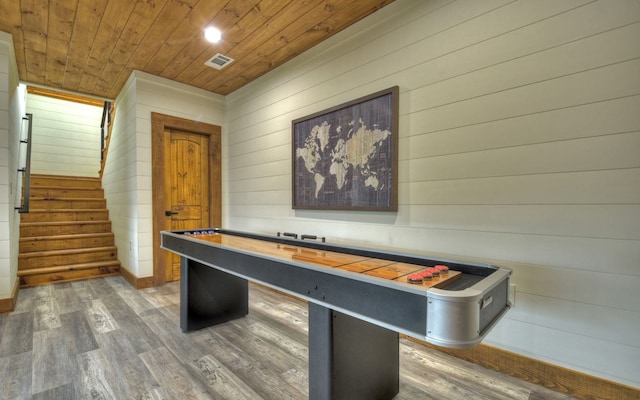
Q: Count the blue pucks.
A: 4